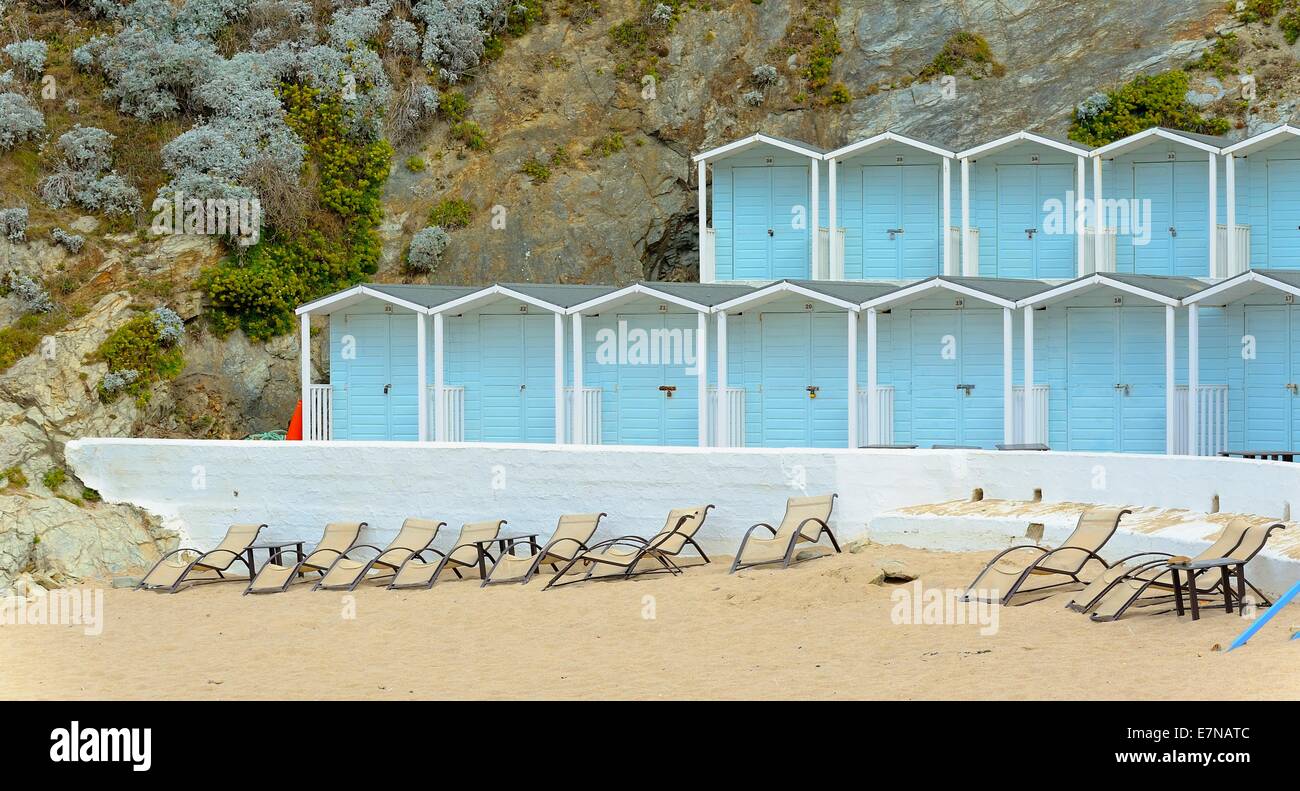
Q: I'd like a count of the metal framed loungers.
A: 11